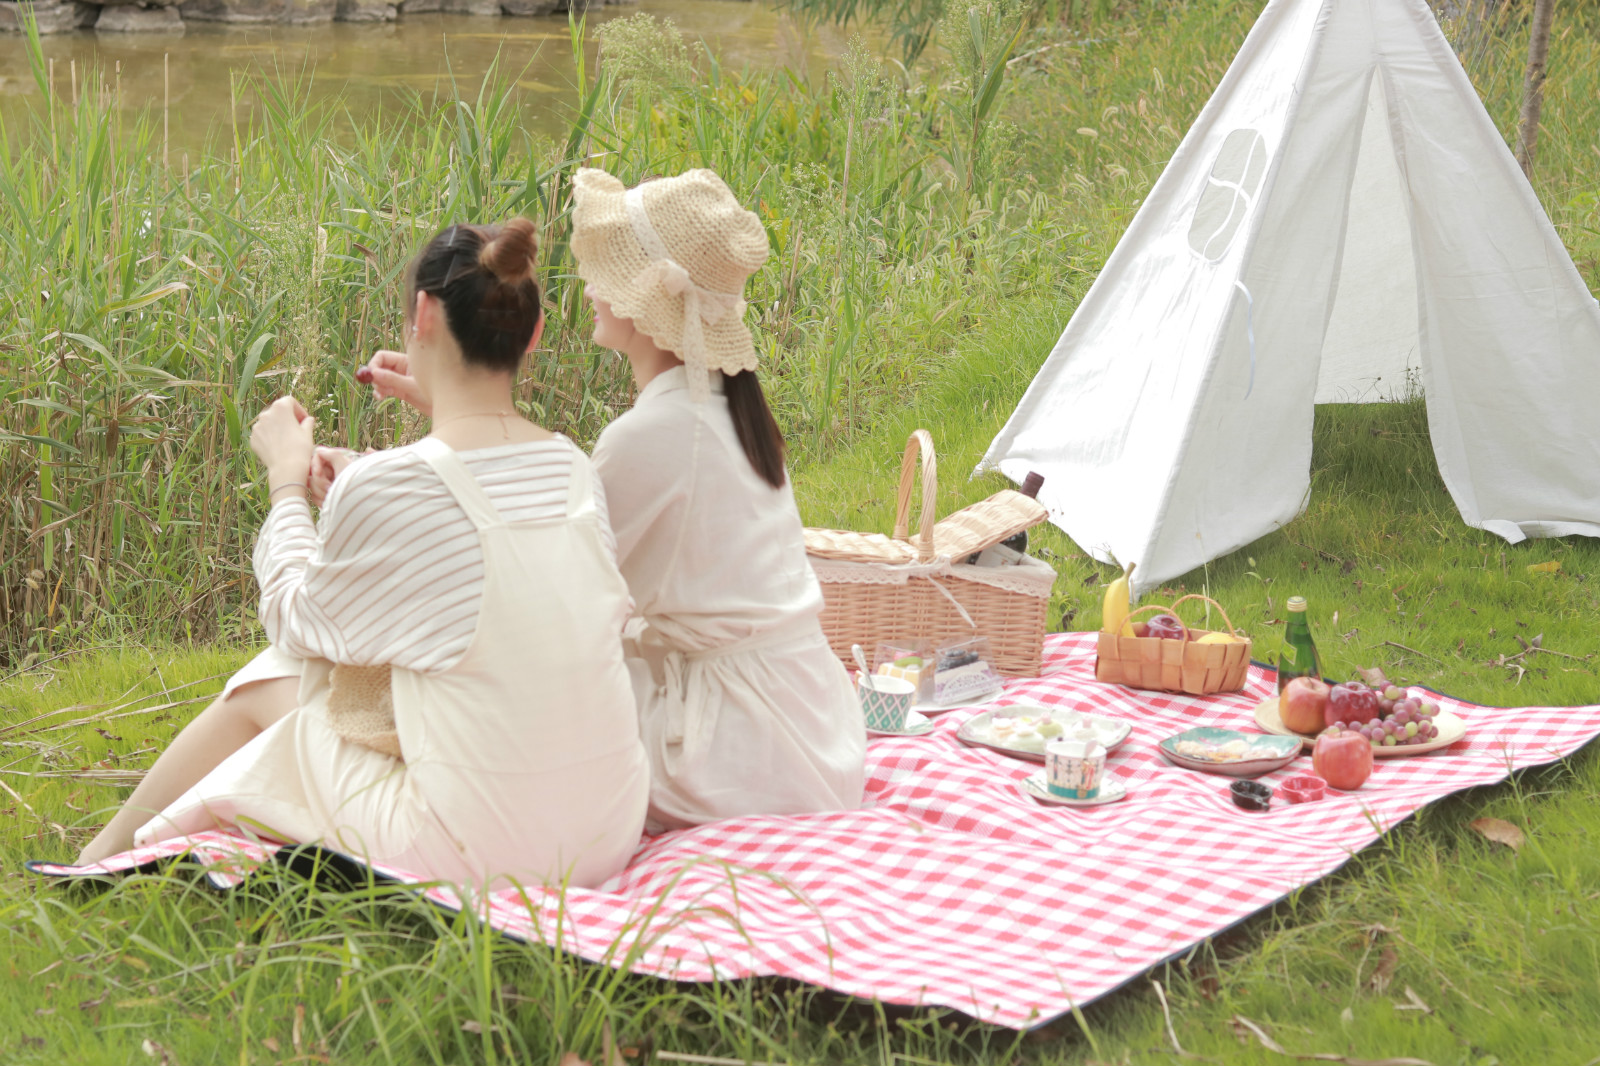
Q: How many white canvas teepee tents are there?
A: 1